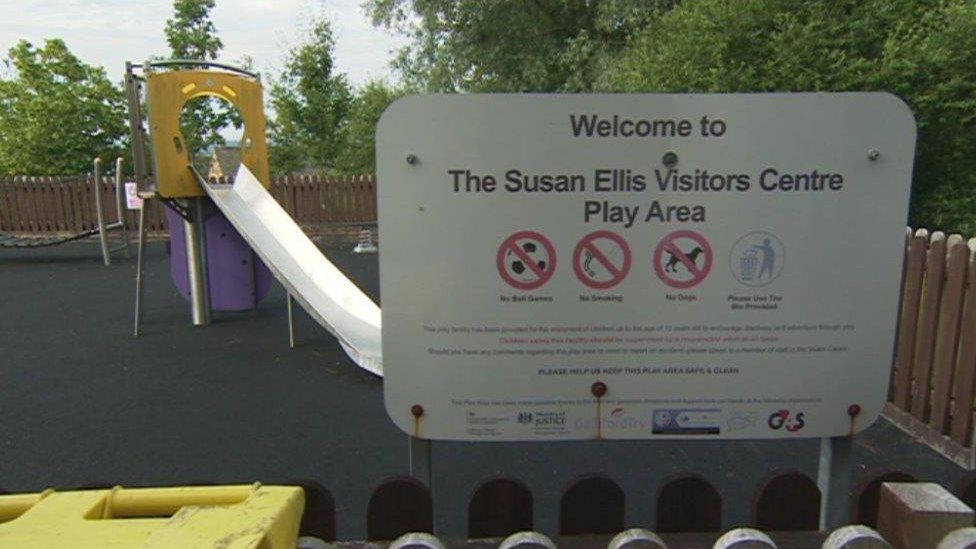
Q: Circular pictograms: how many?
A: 4